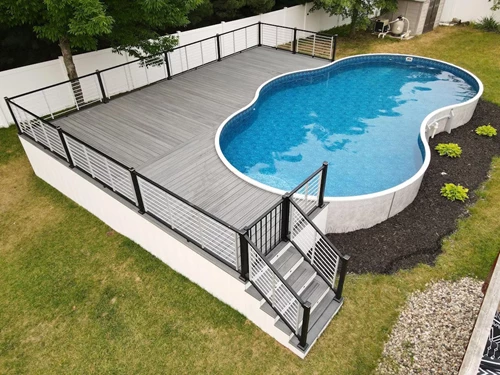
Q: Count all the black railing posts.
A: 14